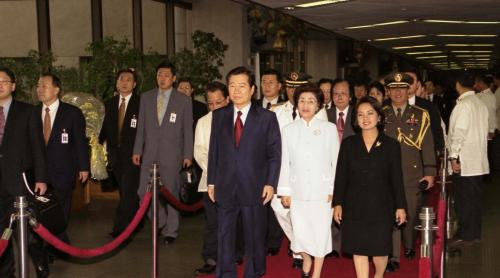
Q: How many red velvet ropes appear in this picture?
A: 5